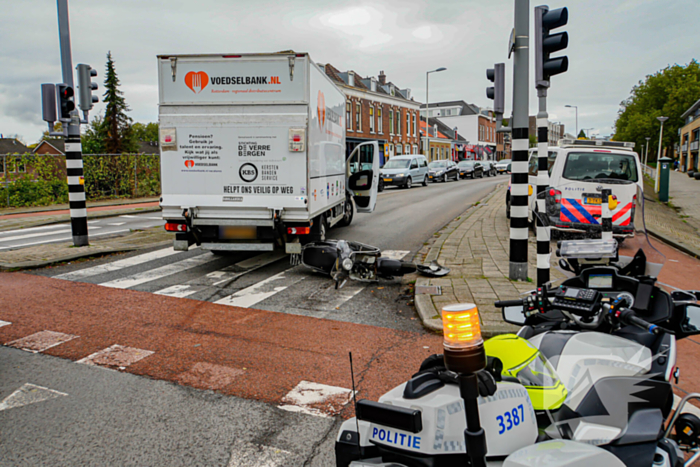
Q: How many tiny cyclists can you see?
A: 0